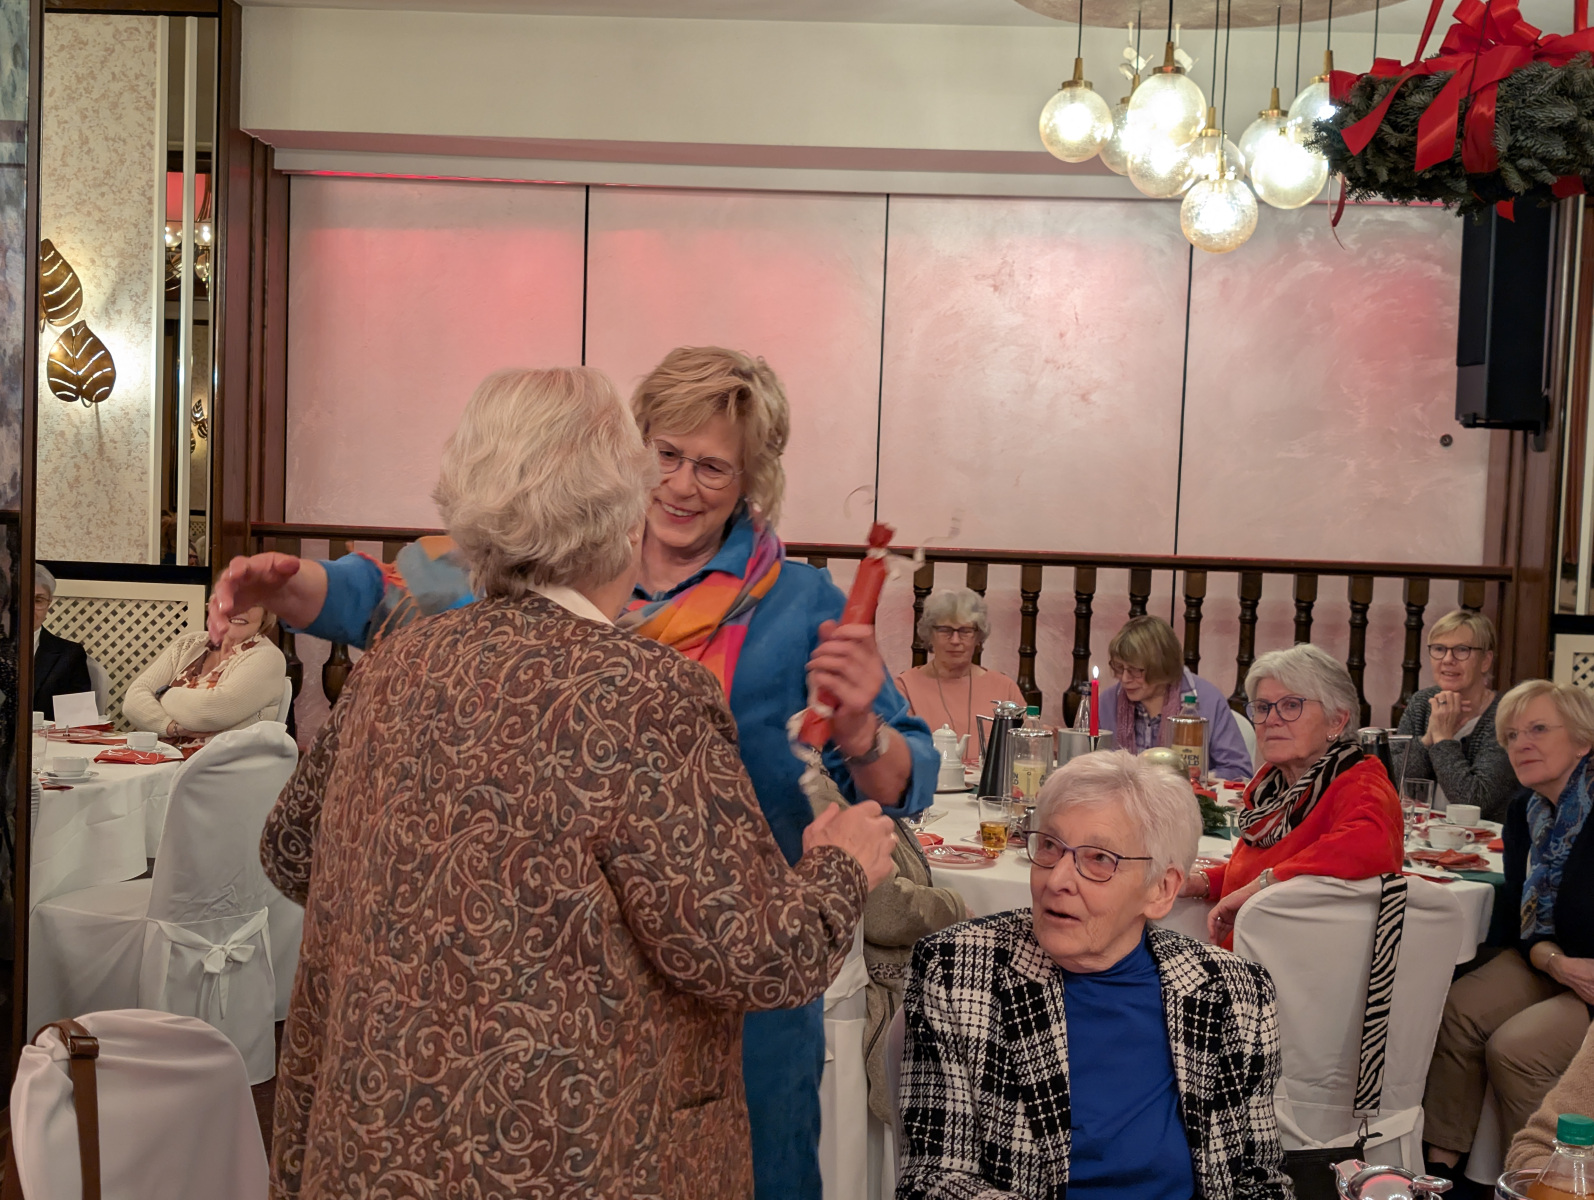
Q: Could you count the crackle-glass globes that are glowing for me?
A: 9